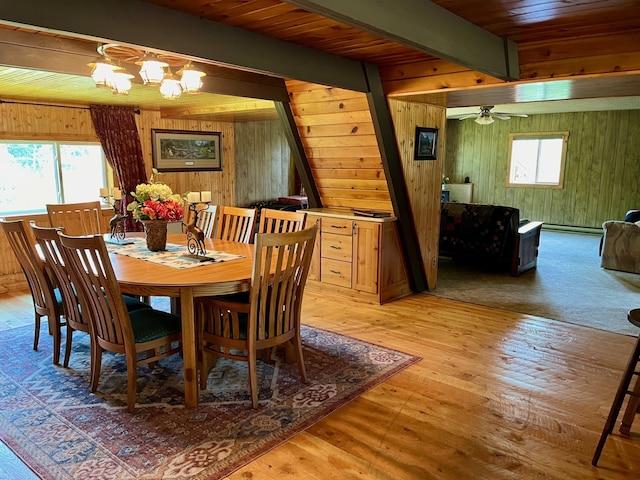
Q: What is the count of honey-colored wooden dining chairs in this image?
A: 8